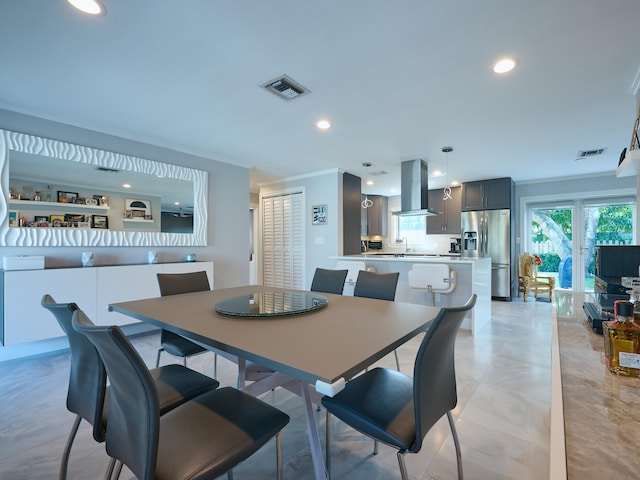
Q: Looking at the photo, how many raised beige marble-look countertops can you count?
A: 1